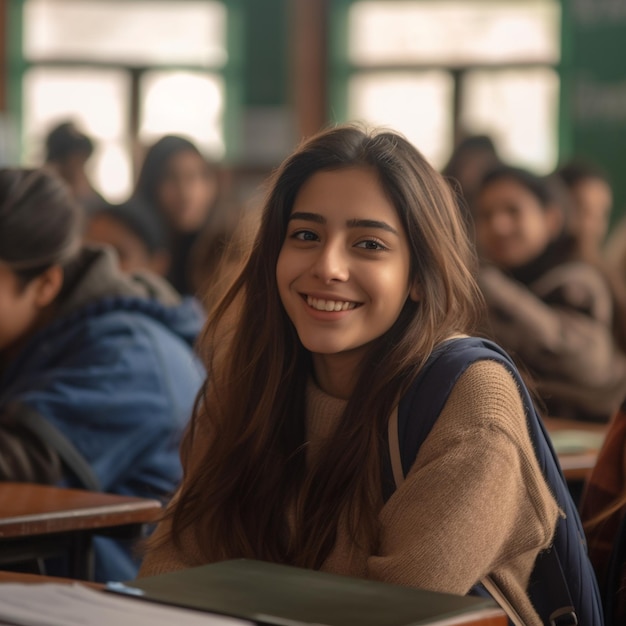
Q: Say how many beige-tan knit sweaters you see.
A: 1